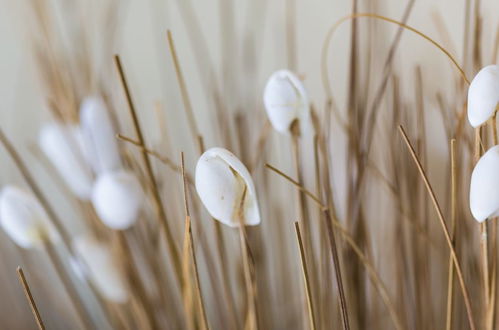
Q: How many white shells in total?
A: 9